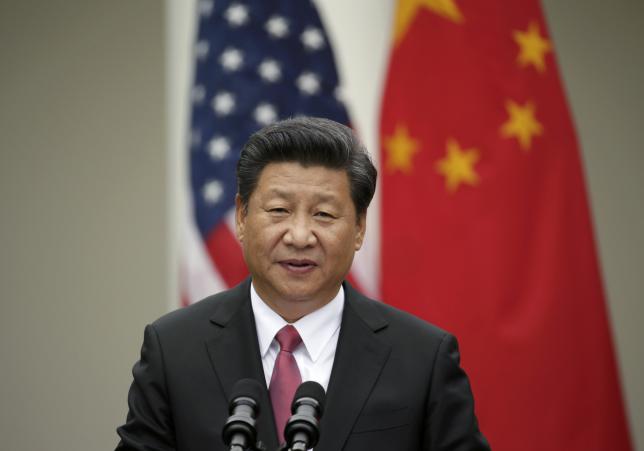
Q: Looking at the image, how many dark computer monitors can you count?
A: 0